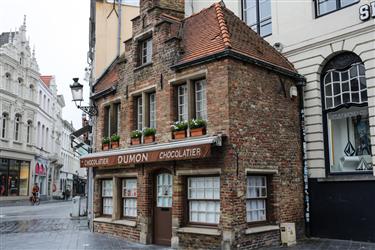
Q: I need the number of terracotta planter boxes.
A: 6